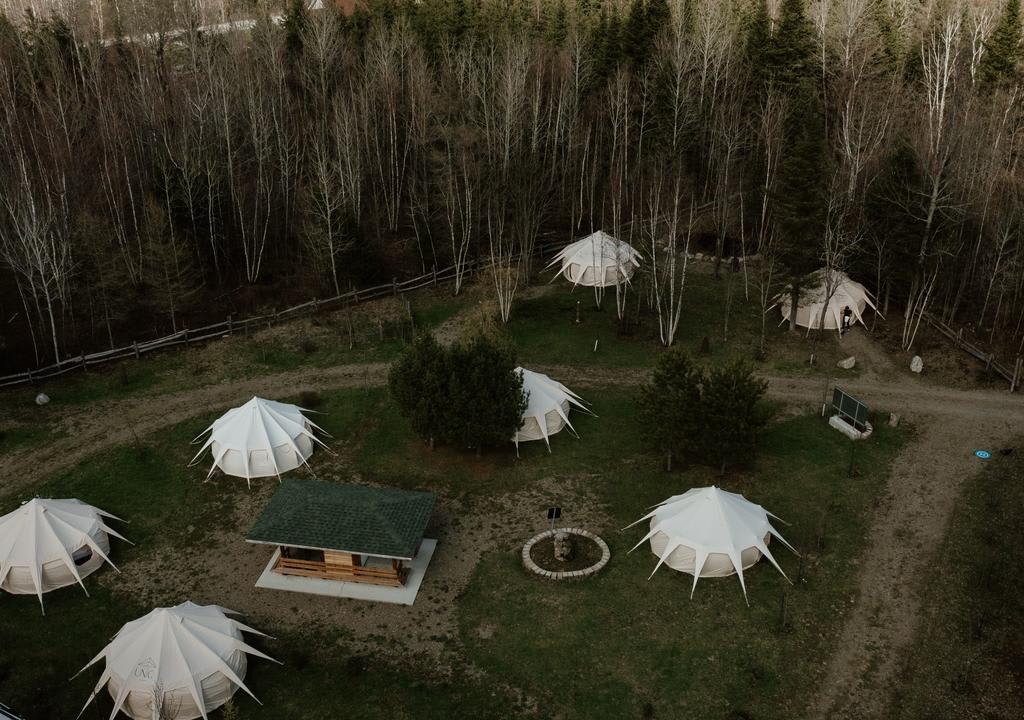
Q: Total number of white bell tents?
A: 7